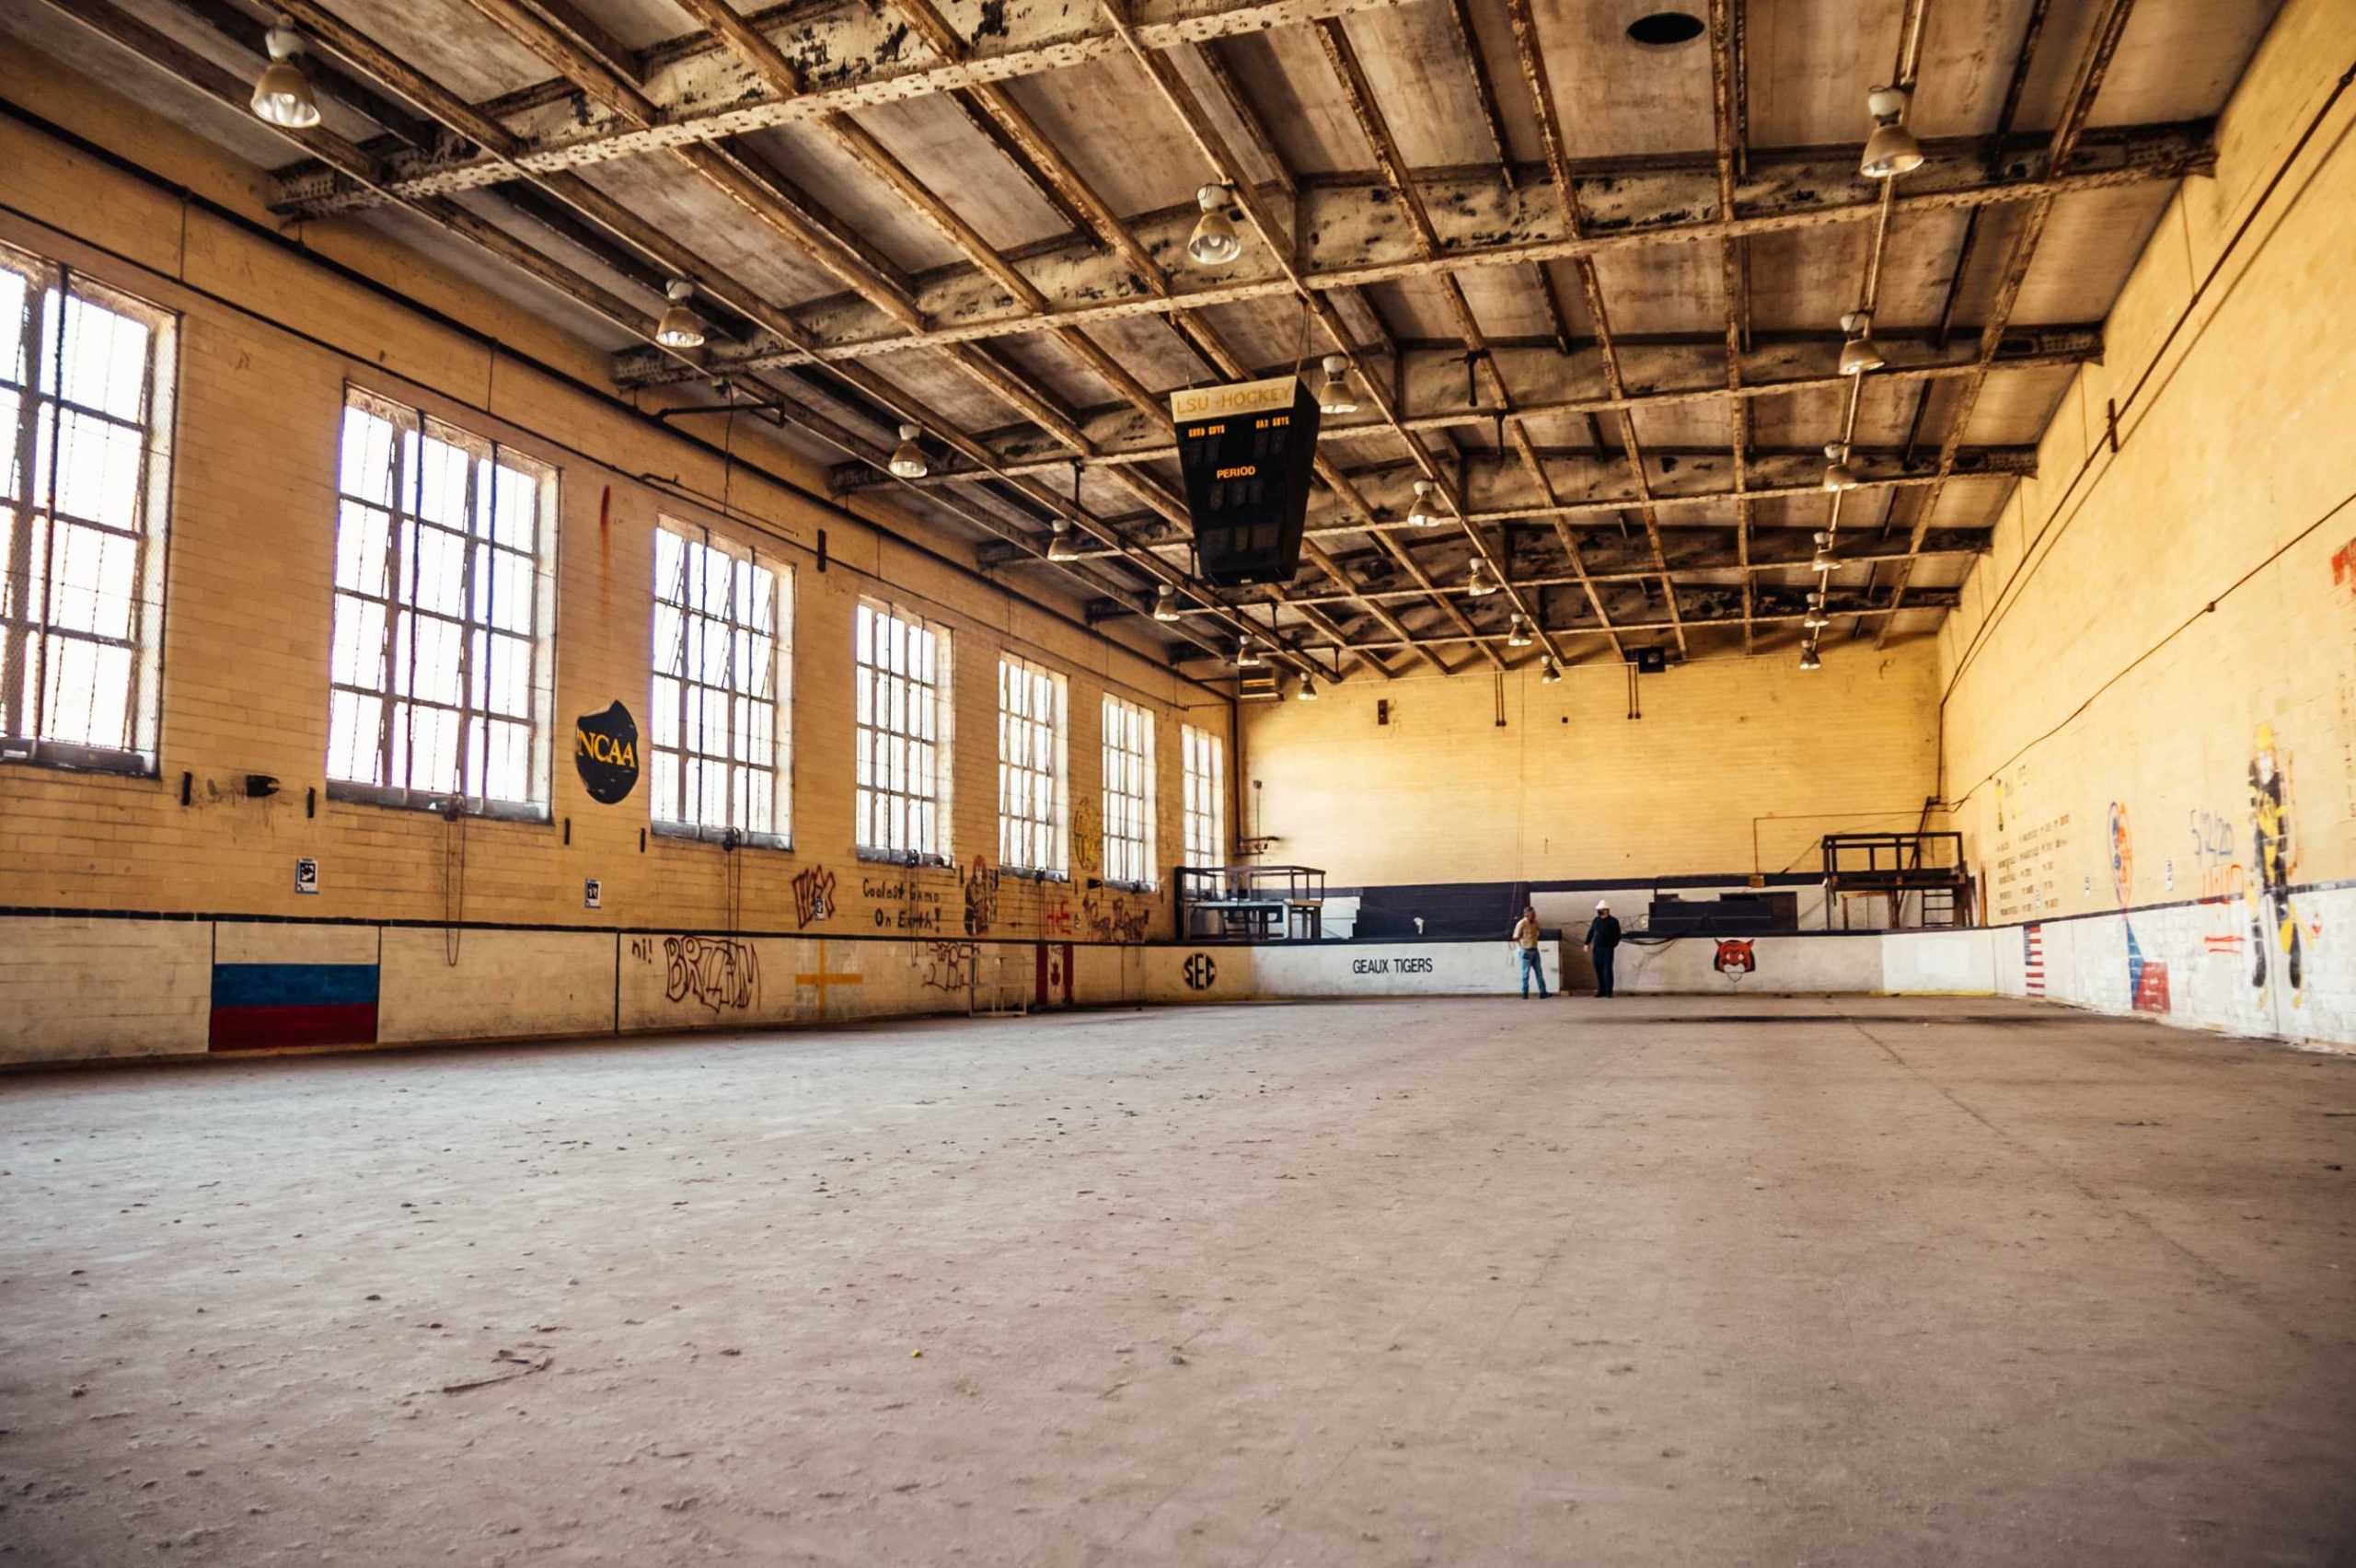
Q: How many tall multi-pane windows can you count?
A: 7